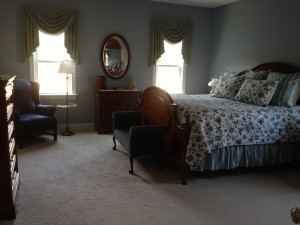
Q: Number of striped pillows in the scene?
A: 2